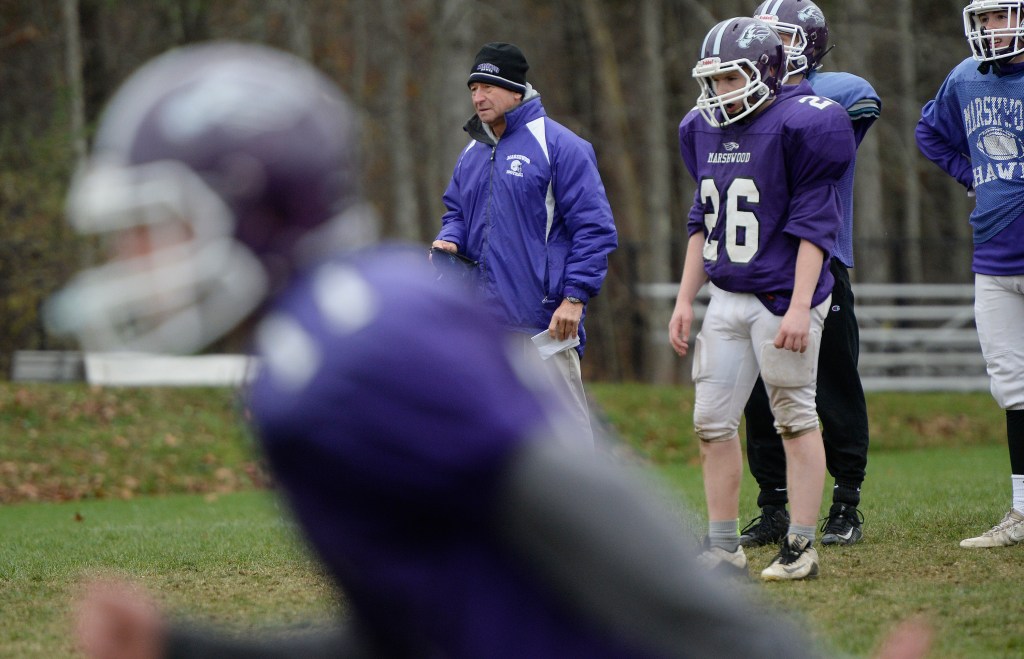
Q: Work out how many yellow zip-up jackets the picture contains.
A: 0